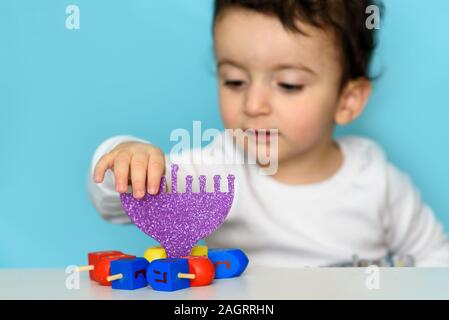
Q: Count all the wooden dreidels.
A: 8